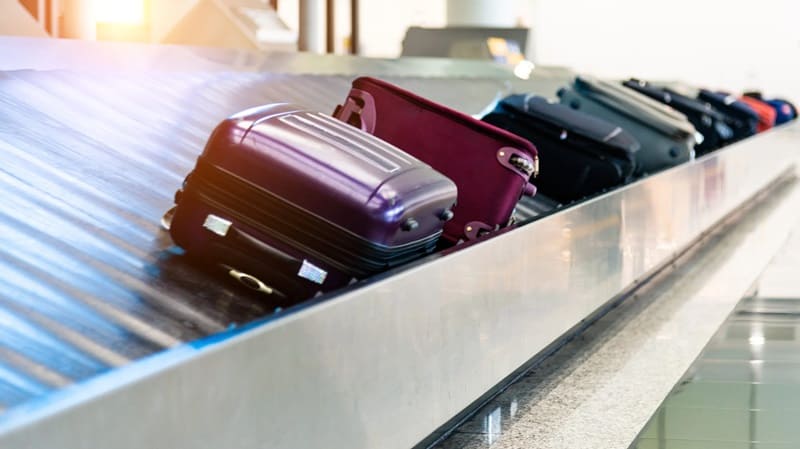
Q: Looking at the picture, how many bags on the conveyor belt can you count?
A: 8